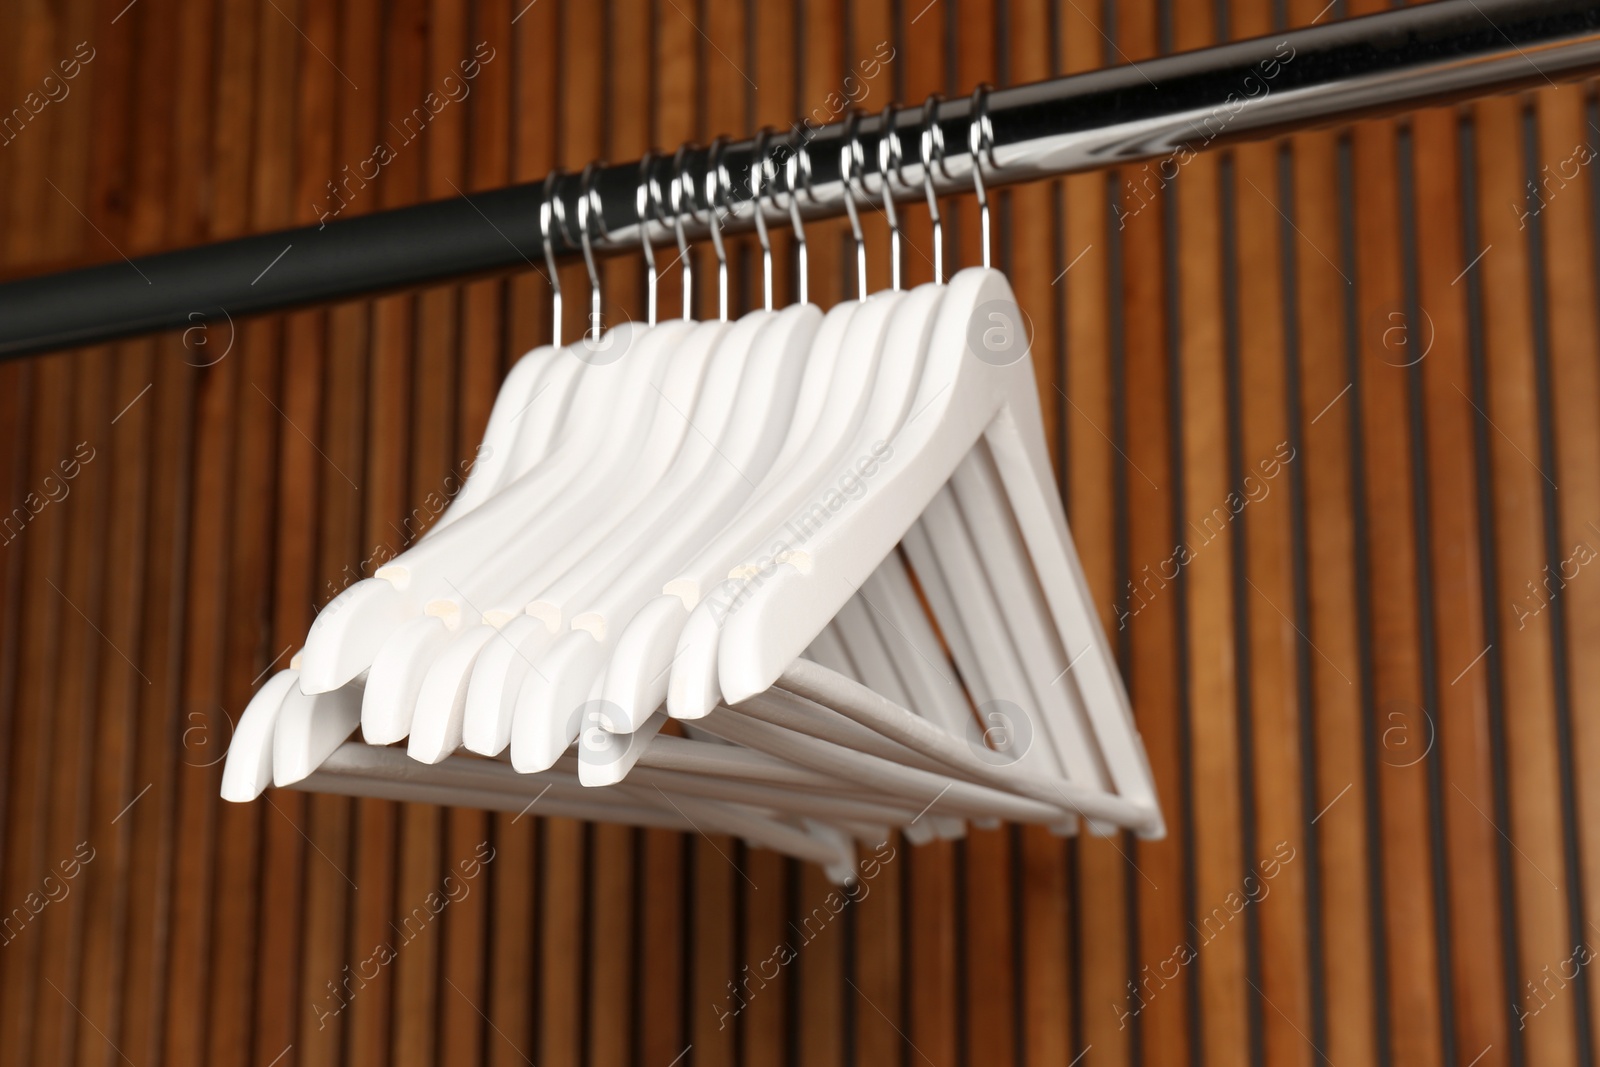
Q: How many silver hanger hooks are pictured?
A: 11